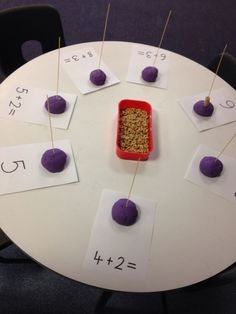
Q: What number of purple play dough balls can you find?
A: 7